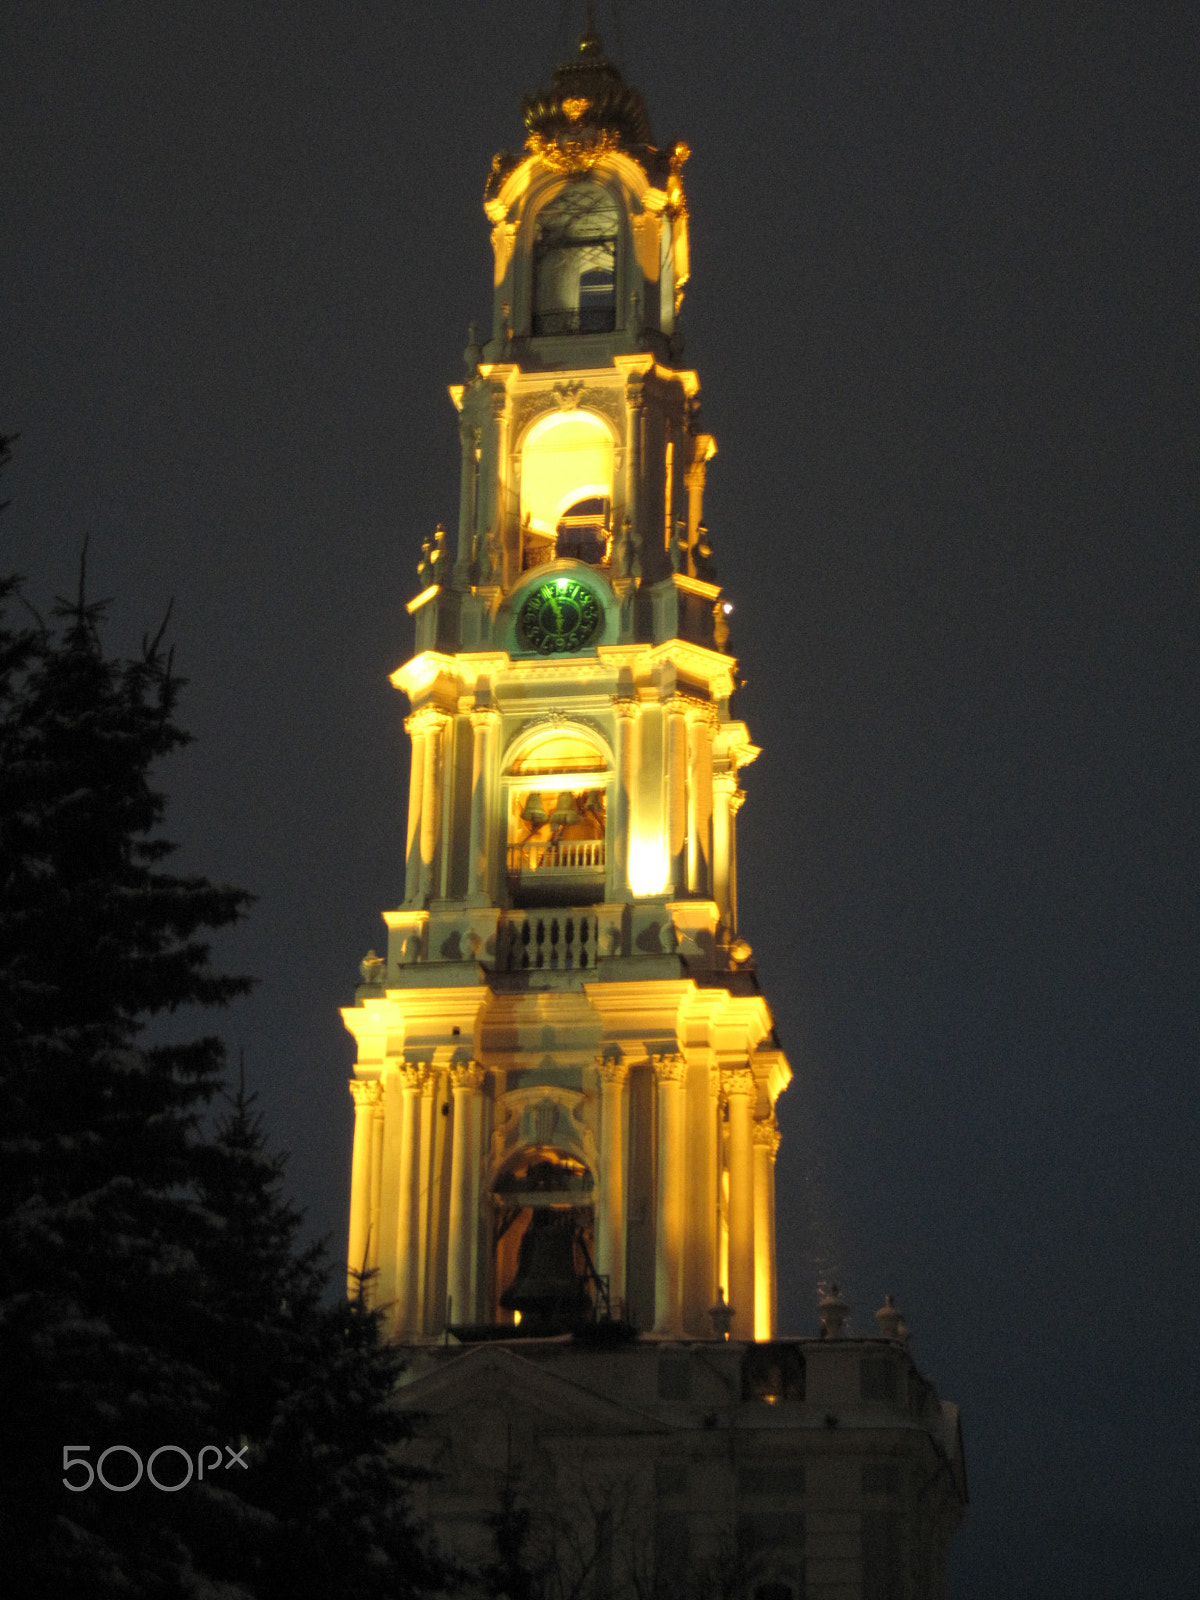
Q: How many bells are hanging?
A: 4